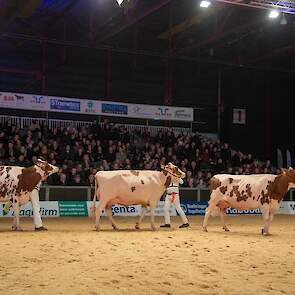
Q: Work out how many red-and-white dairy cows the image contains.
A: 3